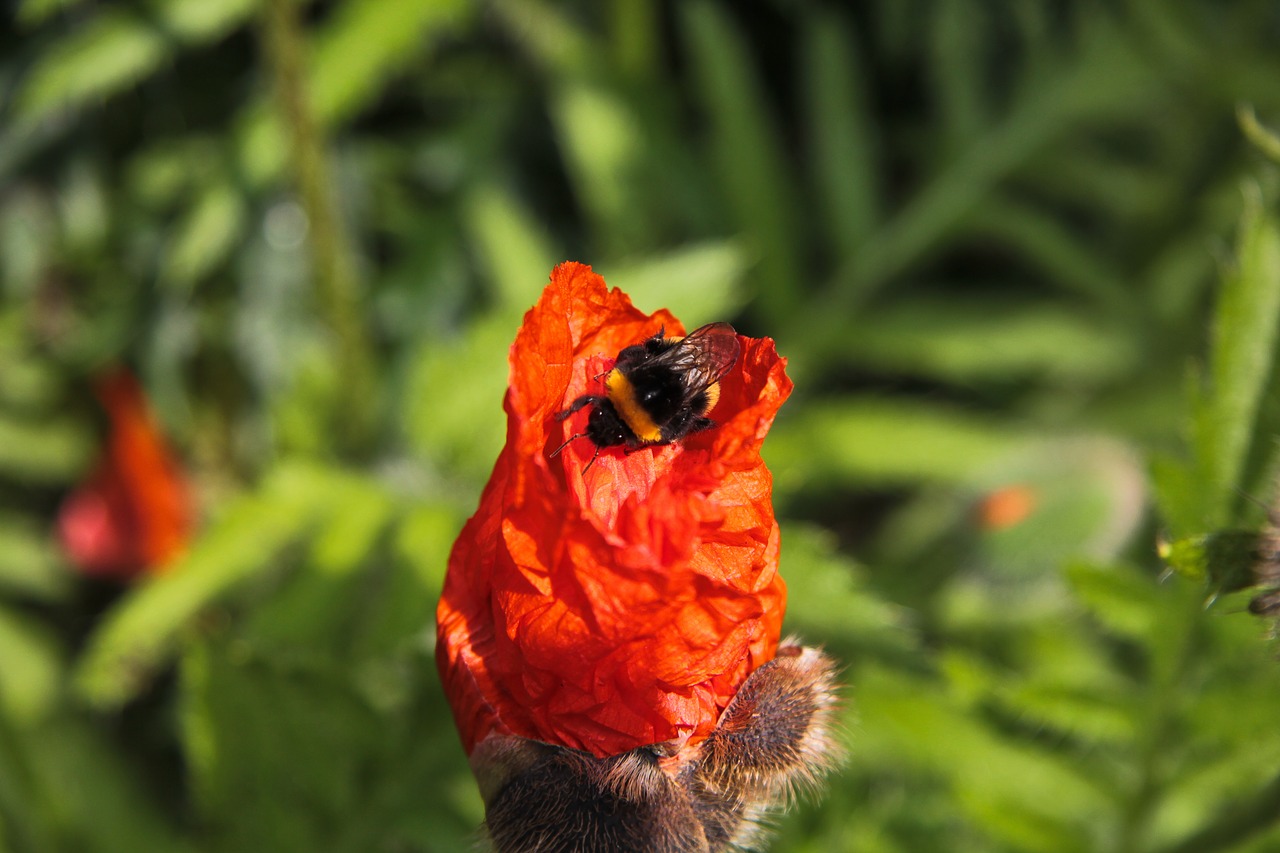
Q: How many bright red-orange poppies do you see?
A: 2